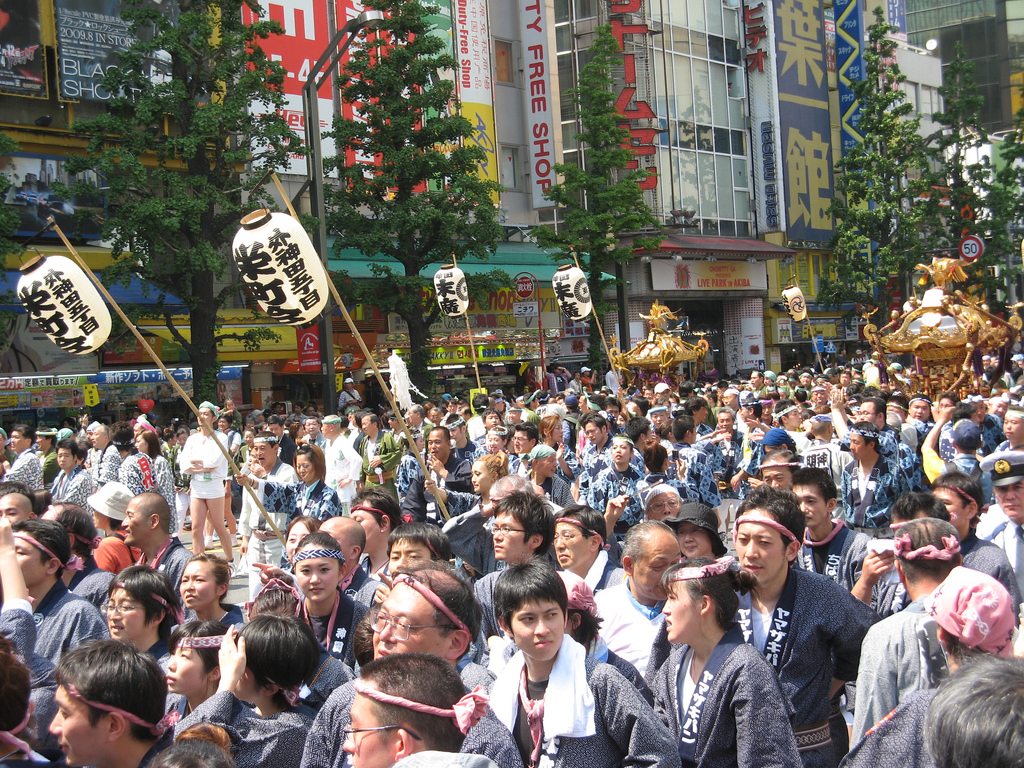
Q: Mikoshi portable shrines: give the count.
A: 2